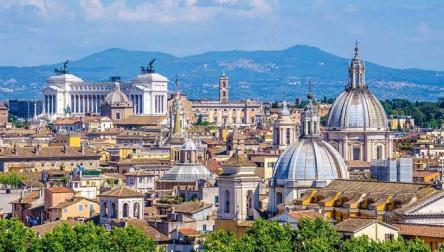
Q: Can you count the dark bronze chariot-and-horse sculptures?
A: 2